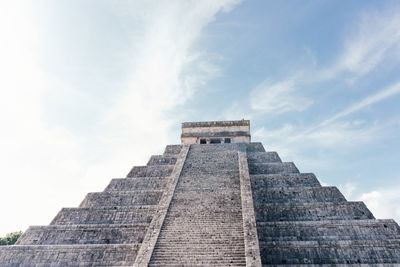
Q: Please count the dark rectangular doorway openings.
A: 3